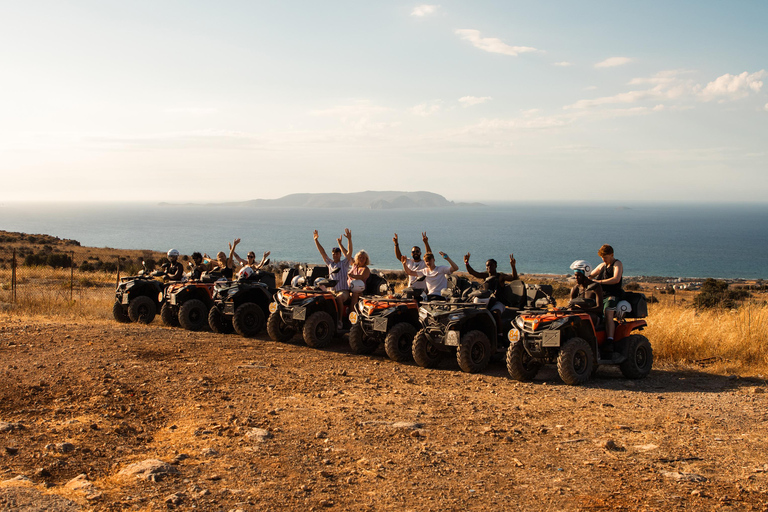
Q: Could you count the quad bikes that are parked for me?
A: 7